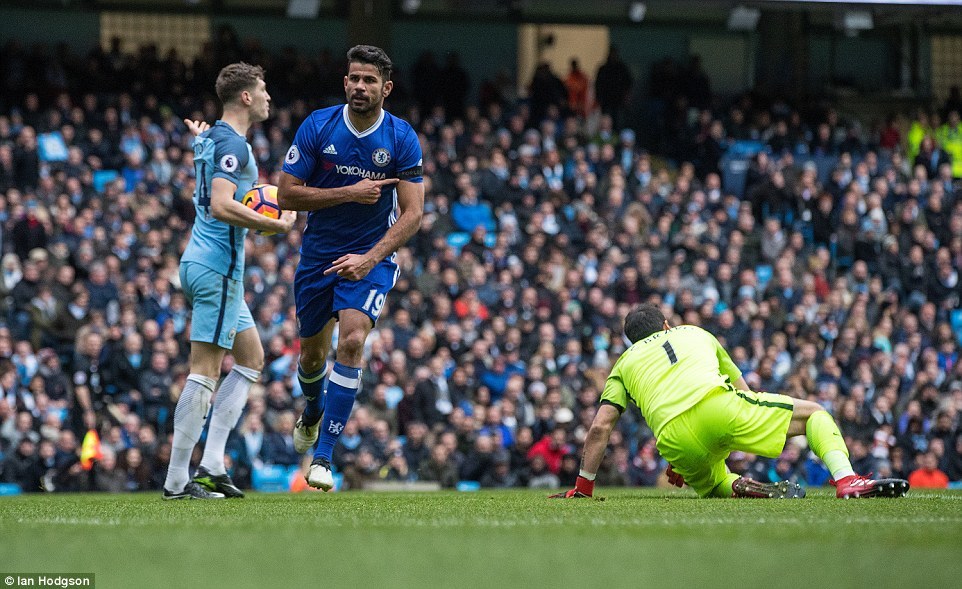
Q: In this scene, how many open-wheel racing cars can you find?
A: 0